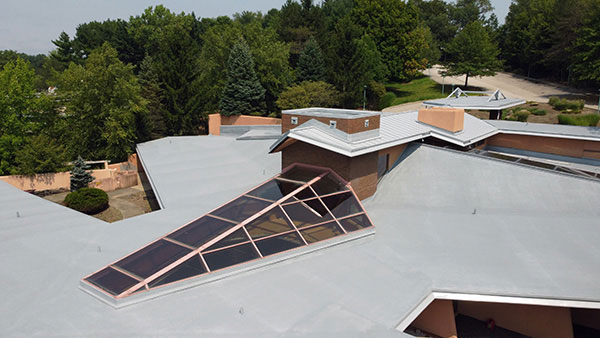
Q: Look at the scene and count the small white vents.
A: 3